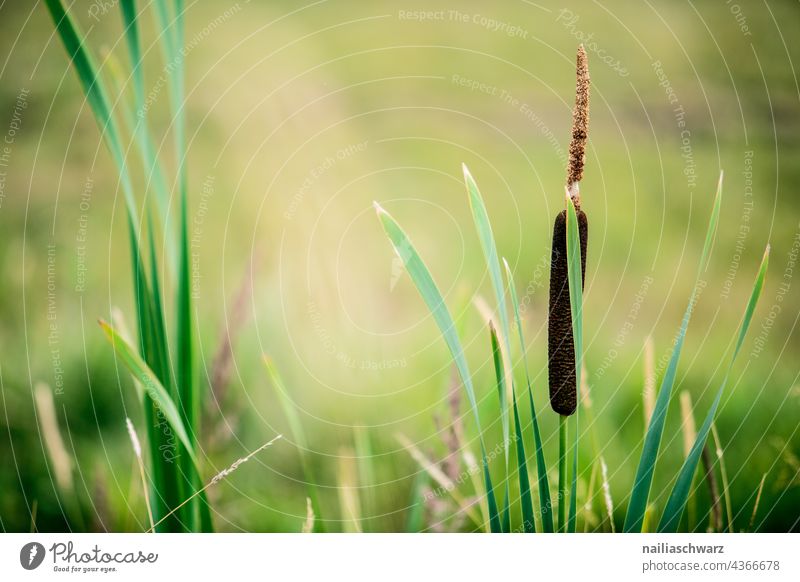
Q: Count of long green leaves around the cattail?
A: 7